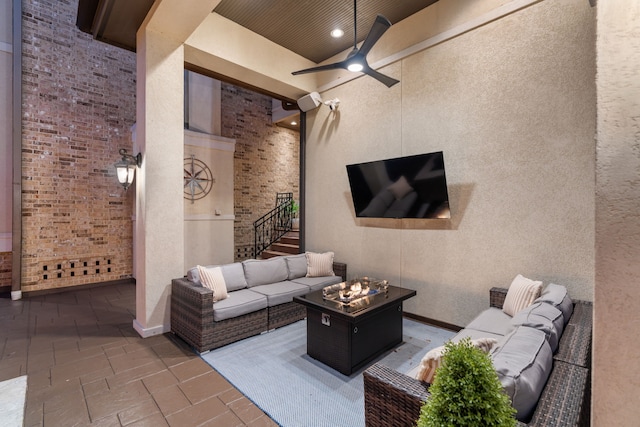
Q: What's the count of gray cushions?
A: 12